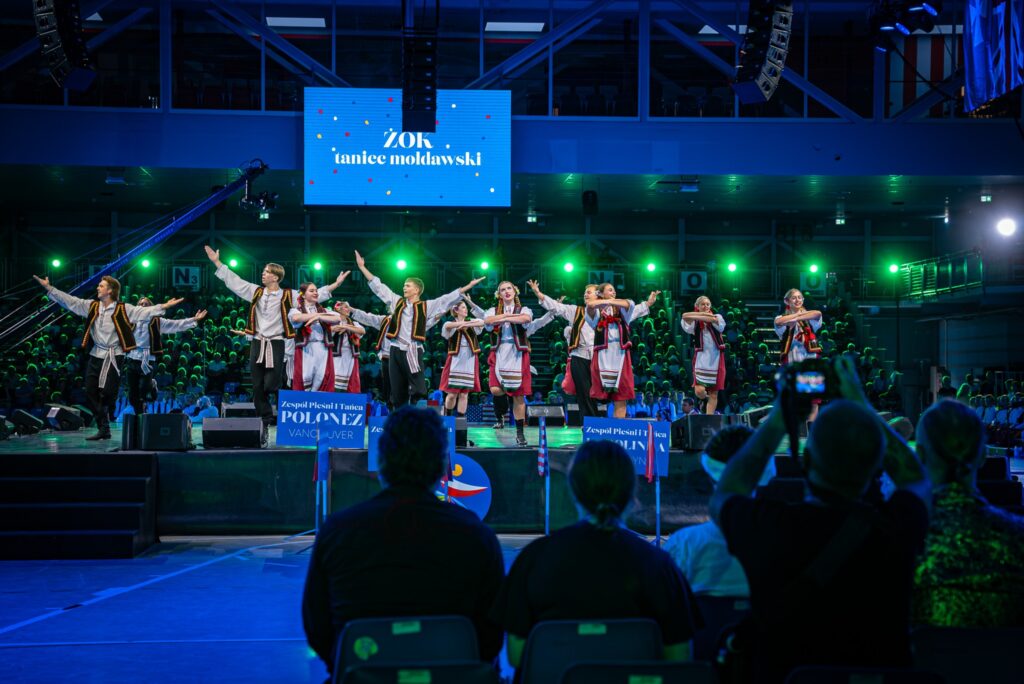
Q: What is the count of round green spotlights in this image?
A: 11